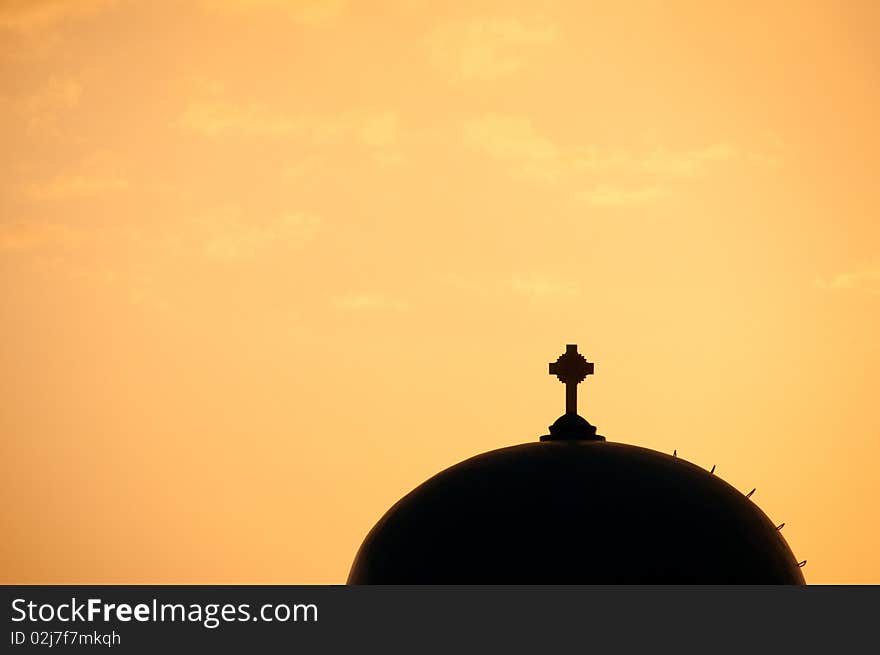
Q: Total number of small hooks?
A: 5